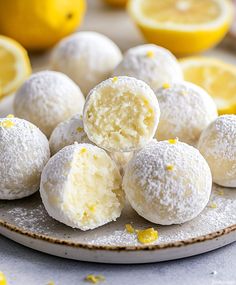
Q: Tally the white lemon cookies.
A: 10